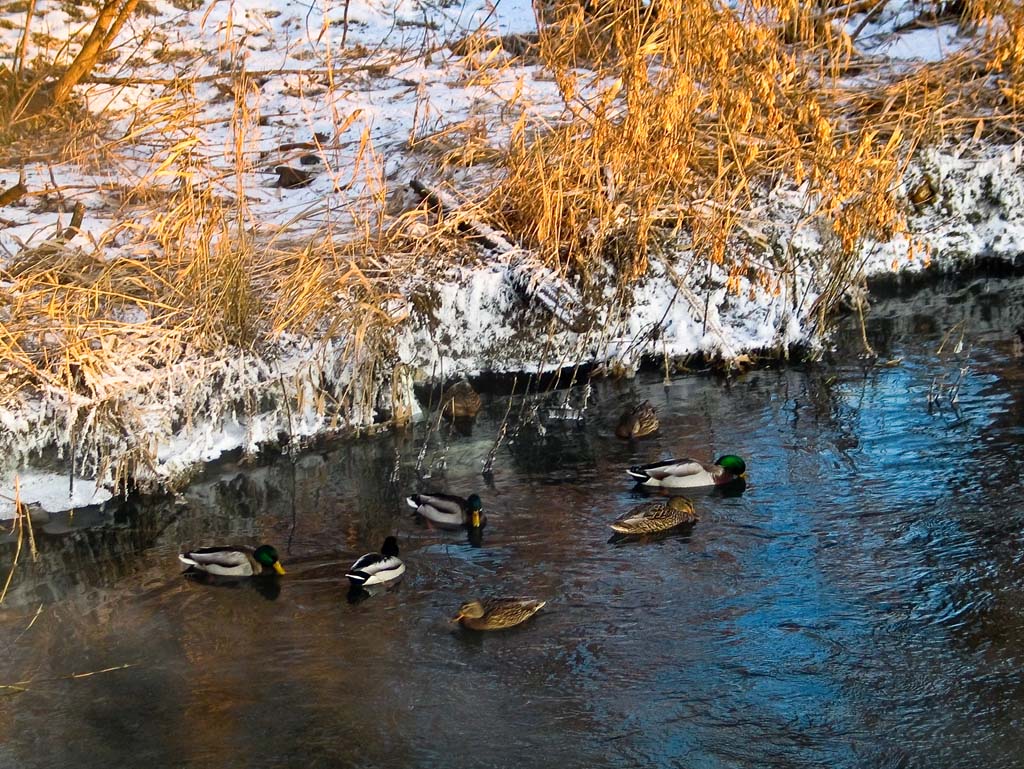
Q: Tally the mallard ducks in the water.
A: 8